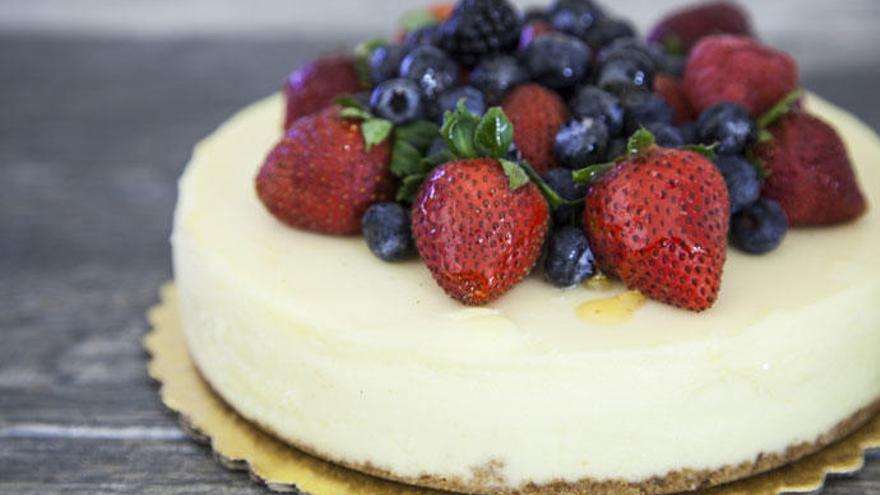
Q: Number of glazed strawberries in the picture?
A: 2